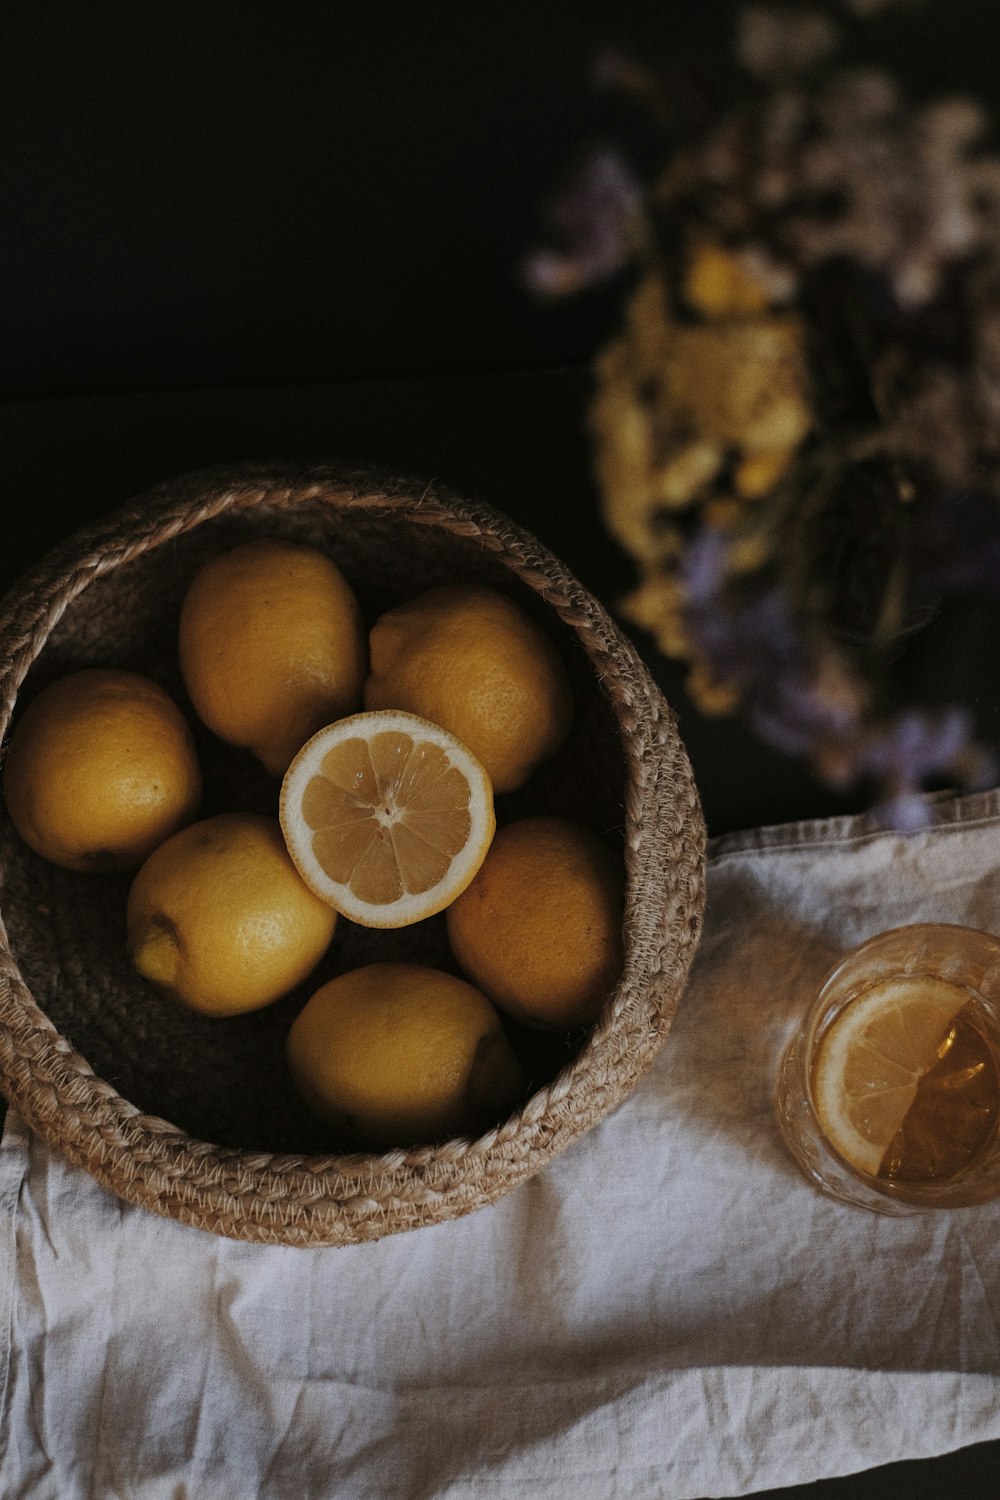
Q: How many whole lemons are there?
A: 6